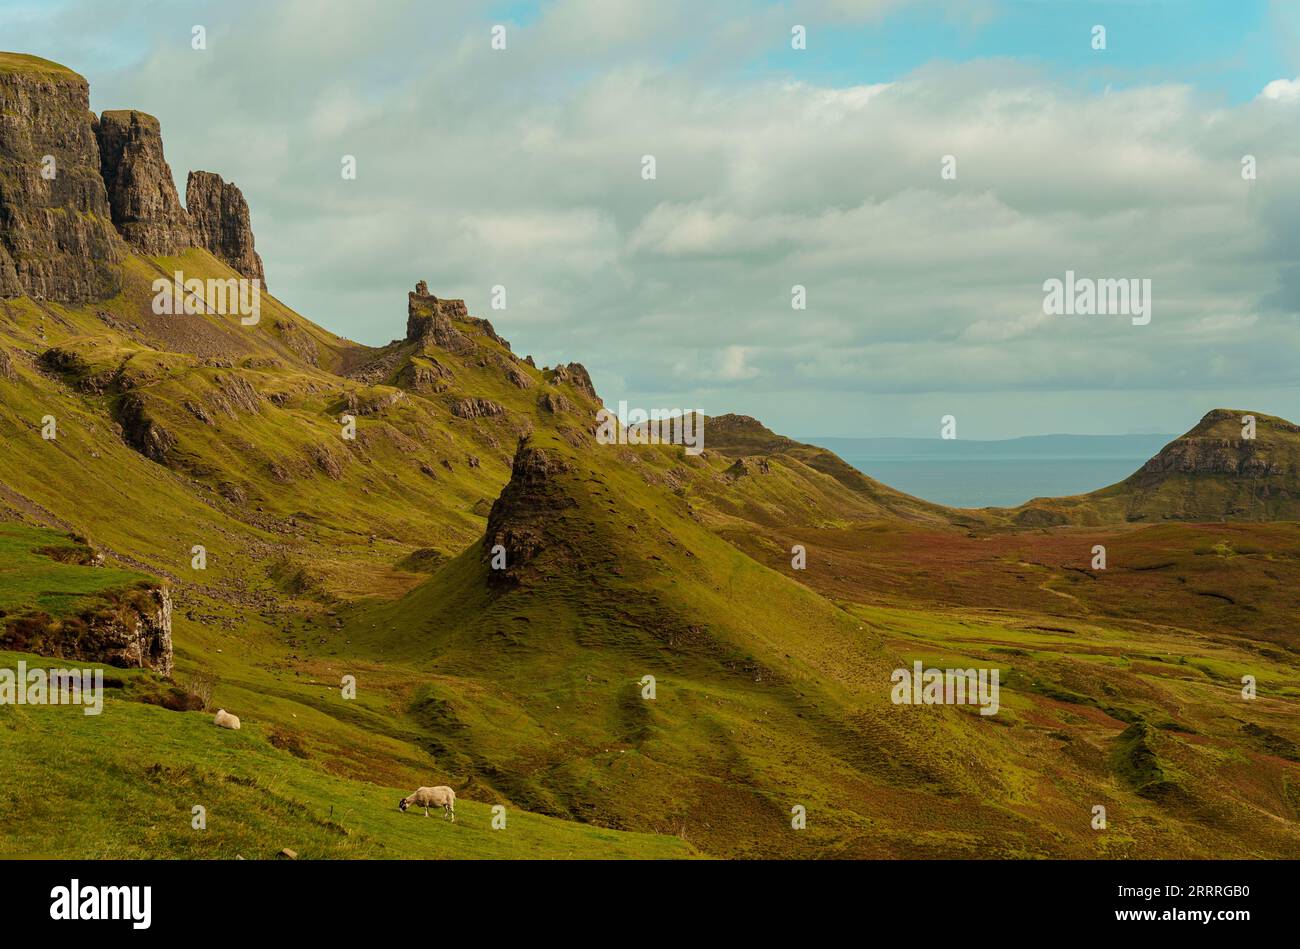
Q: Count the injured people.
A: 0